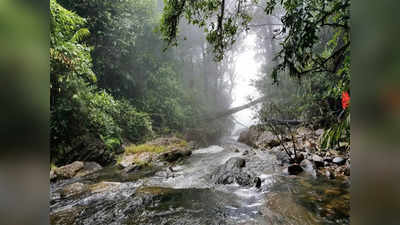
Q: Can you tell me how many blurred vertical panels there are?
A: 2